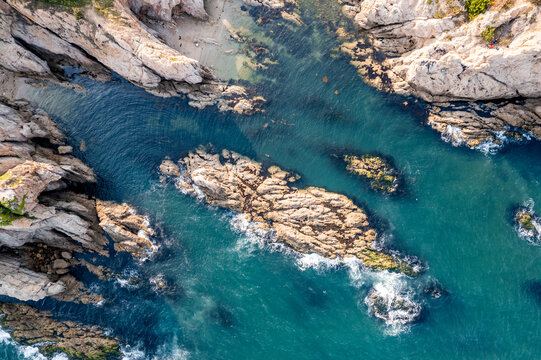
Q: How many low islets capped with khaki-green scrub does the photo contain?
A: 2